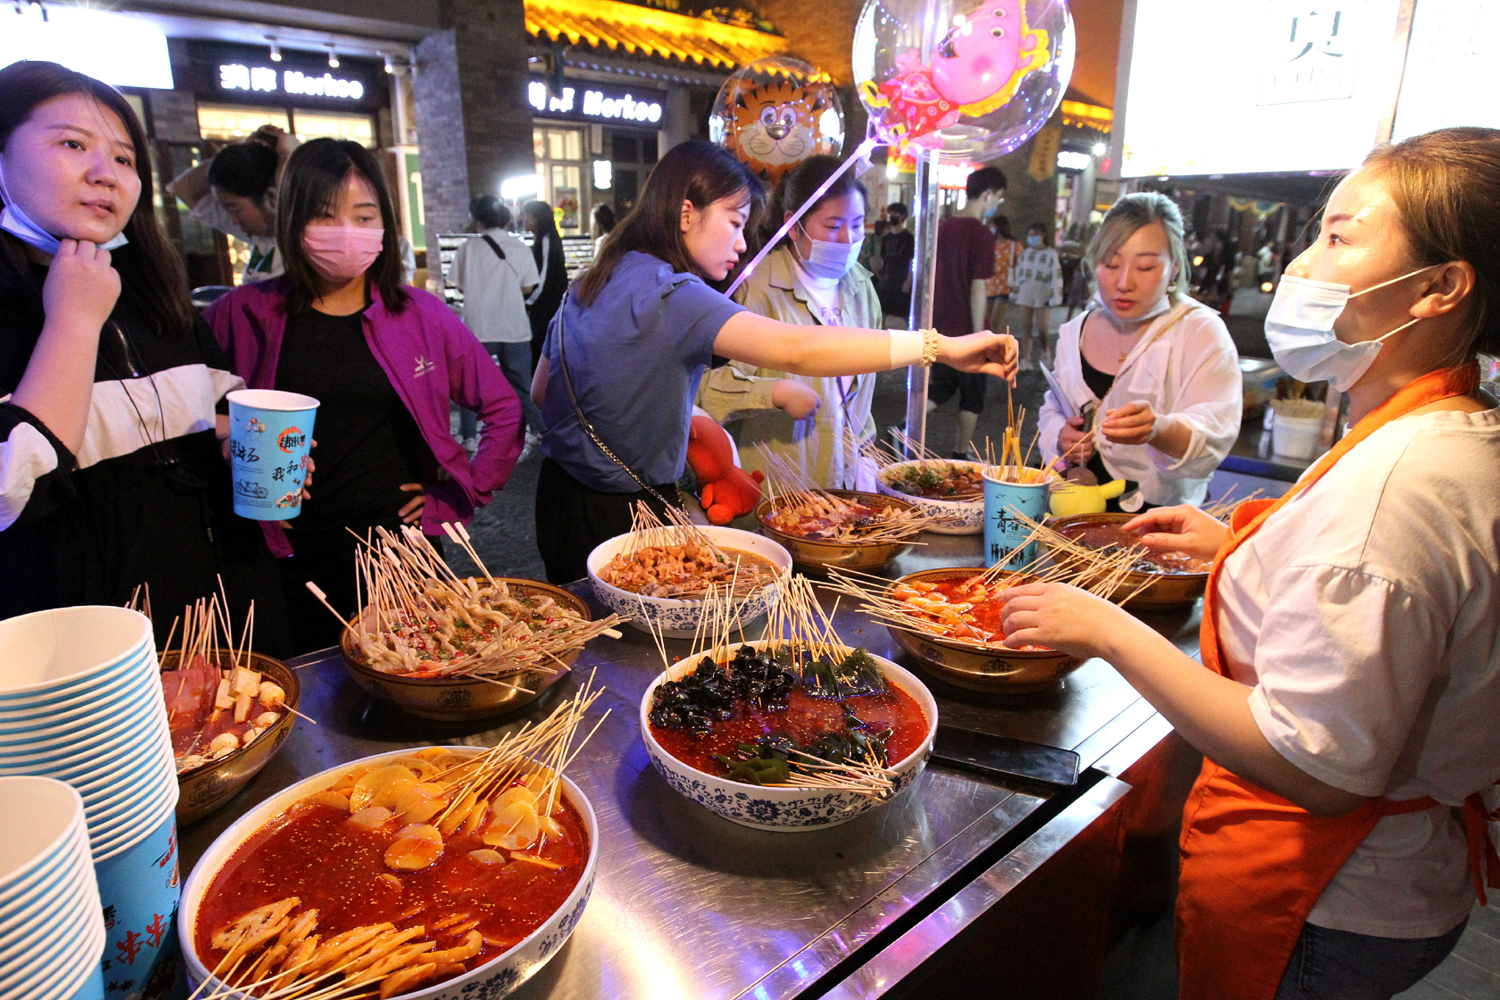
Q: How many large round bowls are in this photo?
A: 9